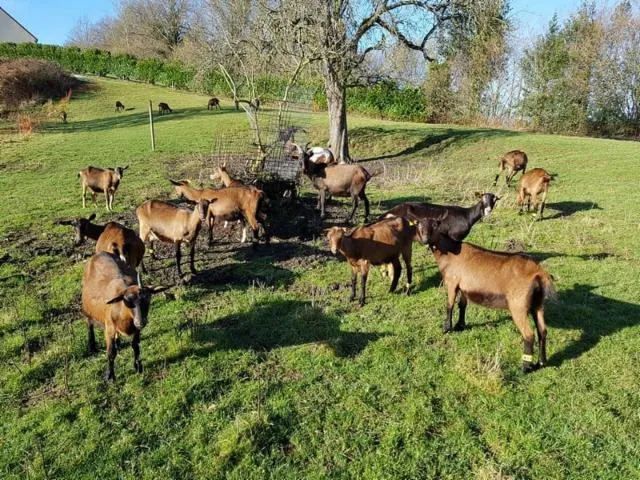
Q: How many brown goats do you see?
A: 11